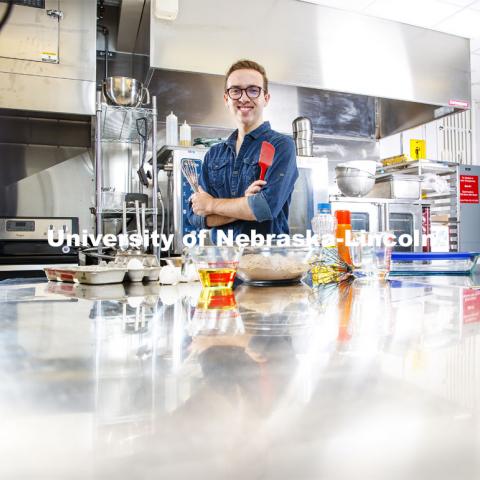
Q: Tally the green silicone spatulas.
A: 0